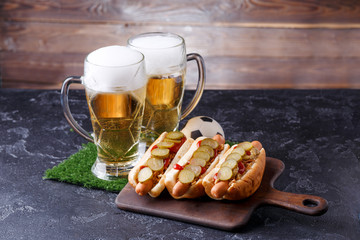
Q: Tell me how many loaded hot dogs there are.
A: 3